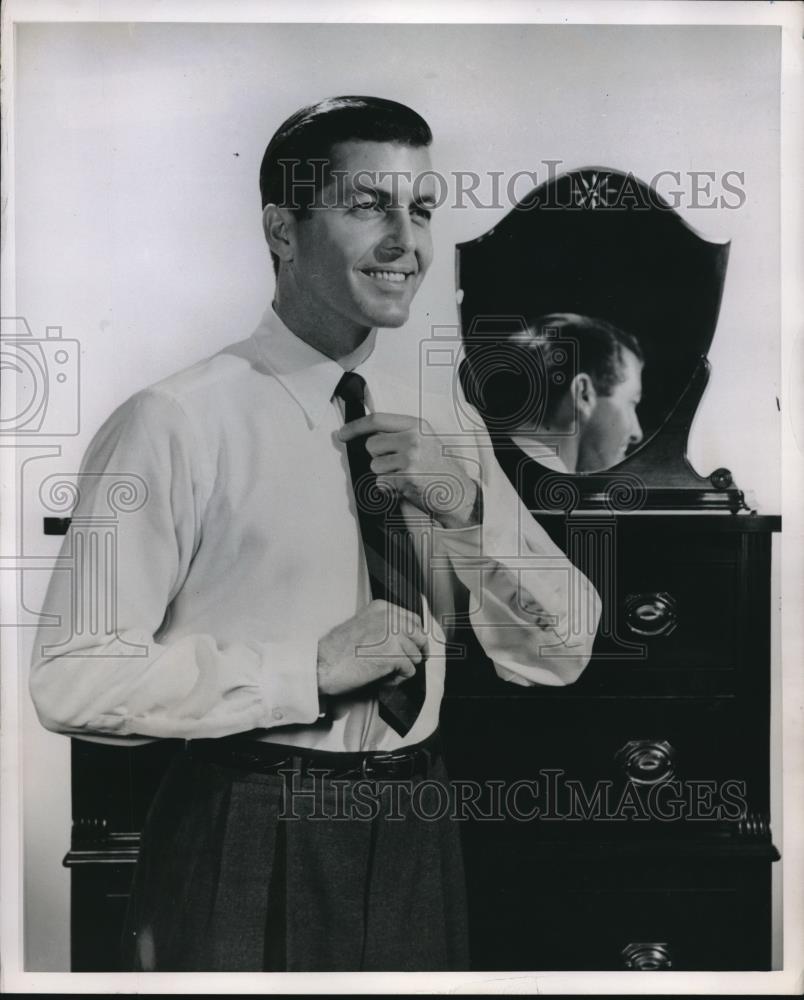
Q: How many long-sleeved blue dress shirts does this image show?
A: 0